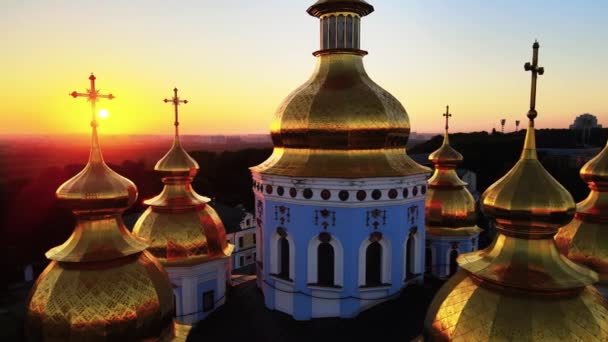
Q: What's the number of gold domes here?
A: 6